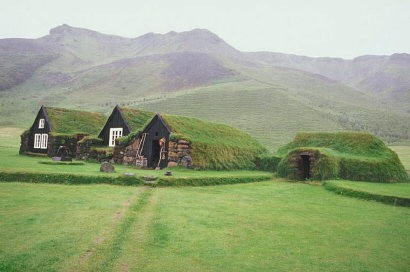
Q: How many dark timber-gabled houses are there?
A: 3